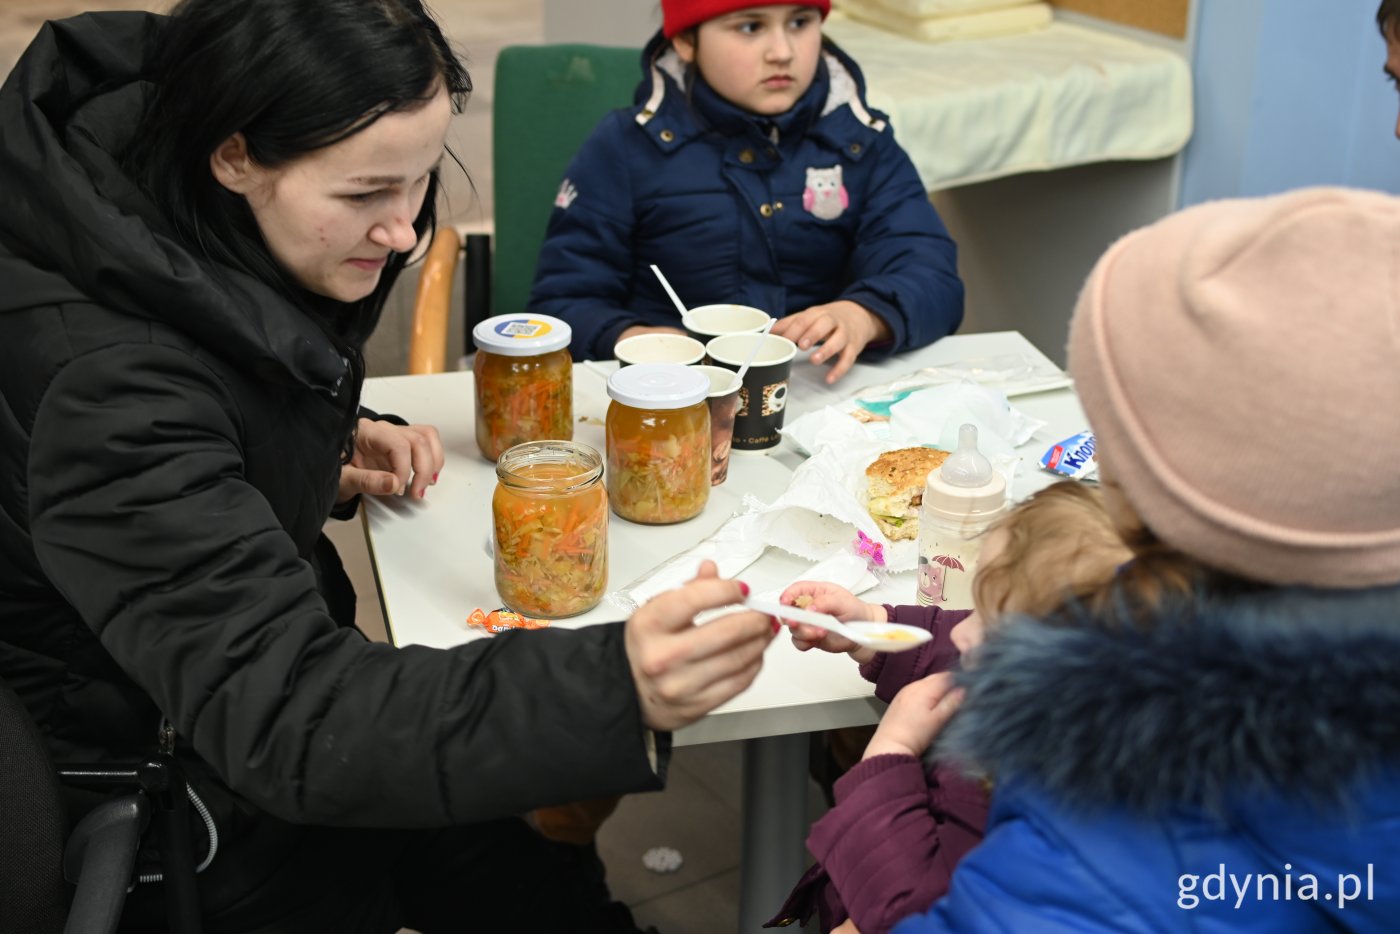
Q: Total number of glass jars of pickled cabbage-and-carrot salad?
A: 3